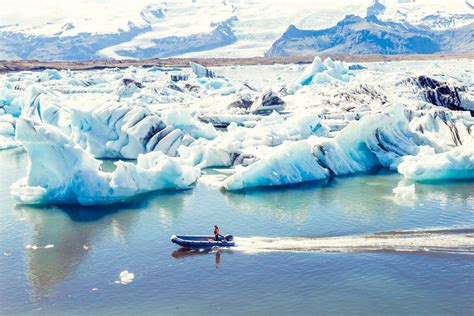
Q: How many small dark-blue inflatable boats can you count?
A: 1